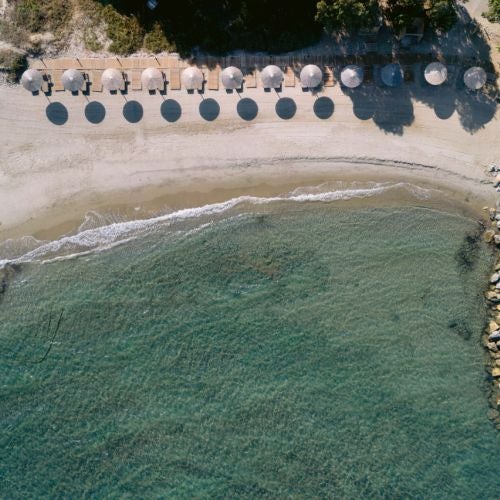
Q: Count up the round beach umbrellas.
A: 12